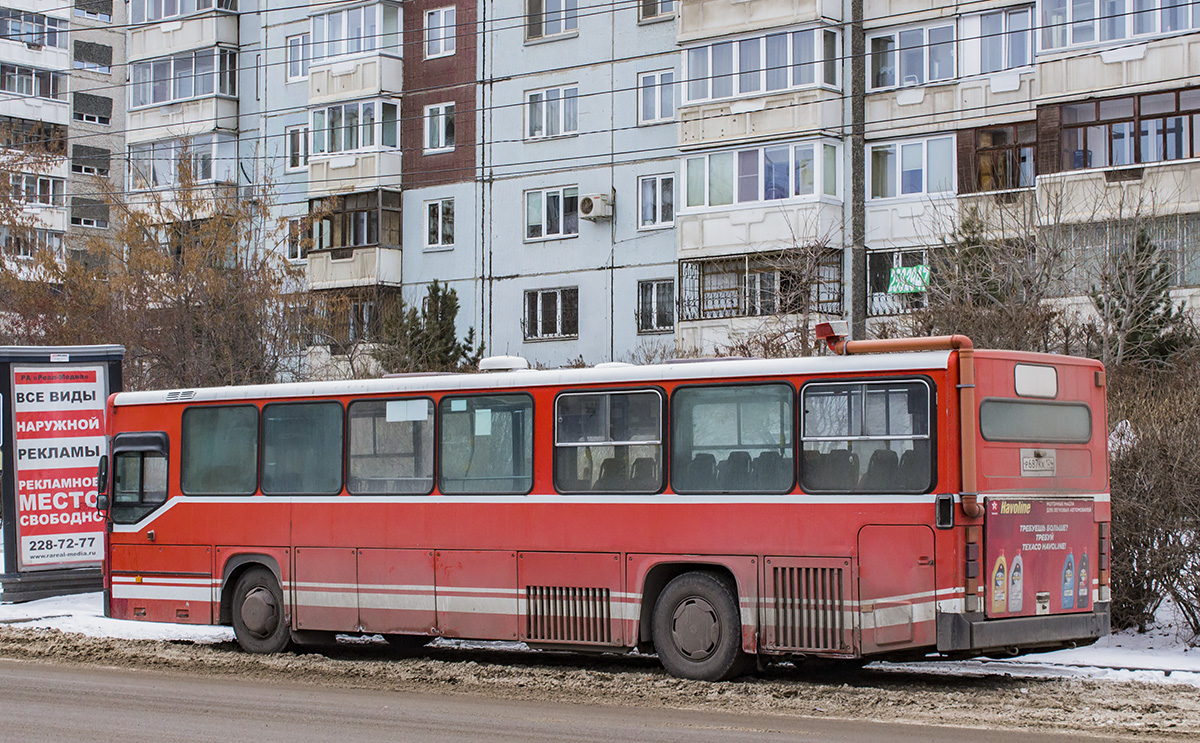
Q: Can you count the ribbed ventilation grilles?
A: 2